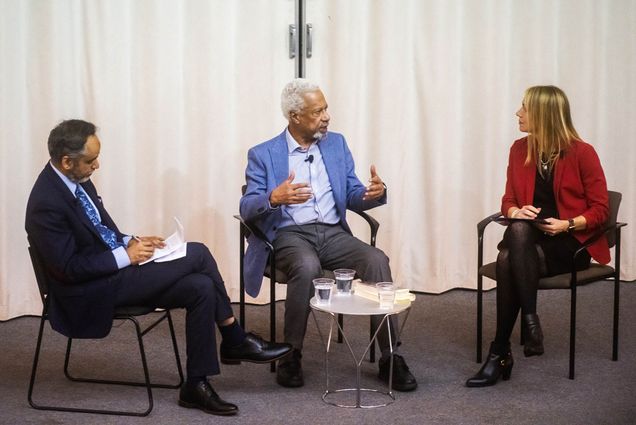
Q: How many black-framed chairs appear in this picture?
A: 3